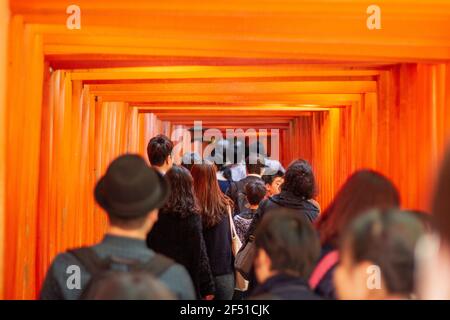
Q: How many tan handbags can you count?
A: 1